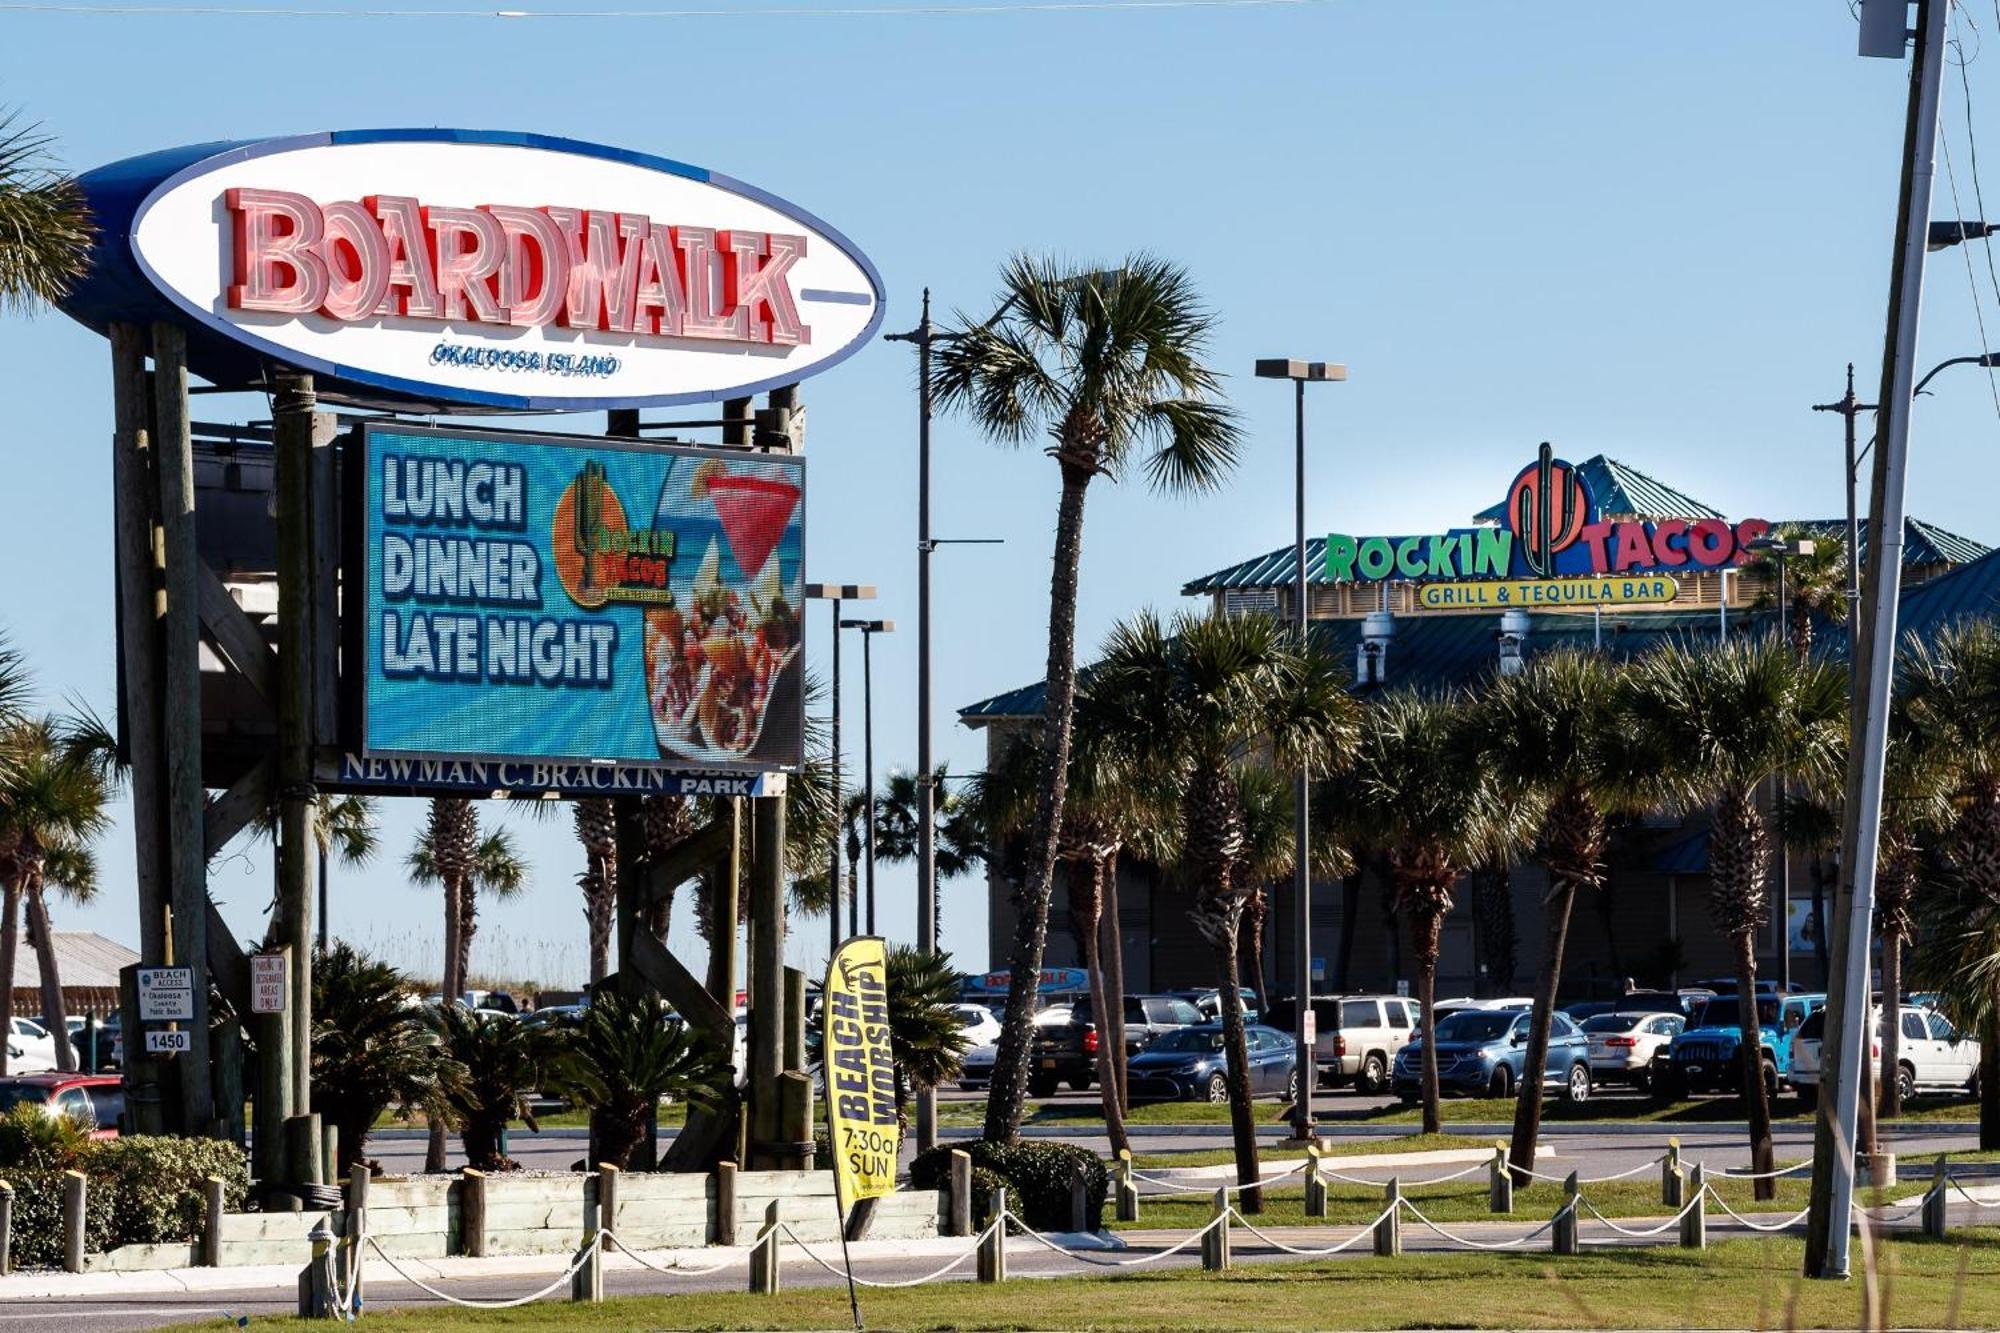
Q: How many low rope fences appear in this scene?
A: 2